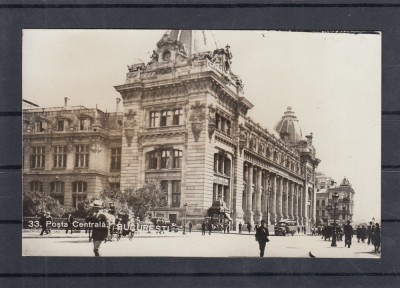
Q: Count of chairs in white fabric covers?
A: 0